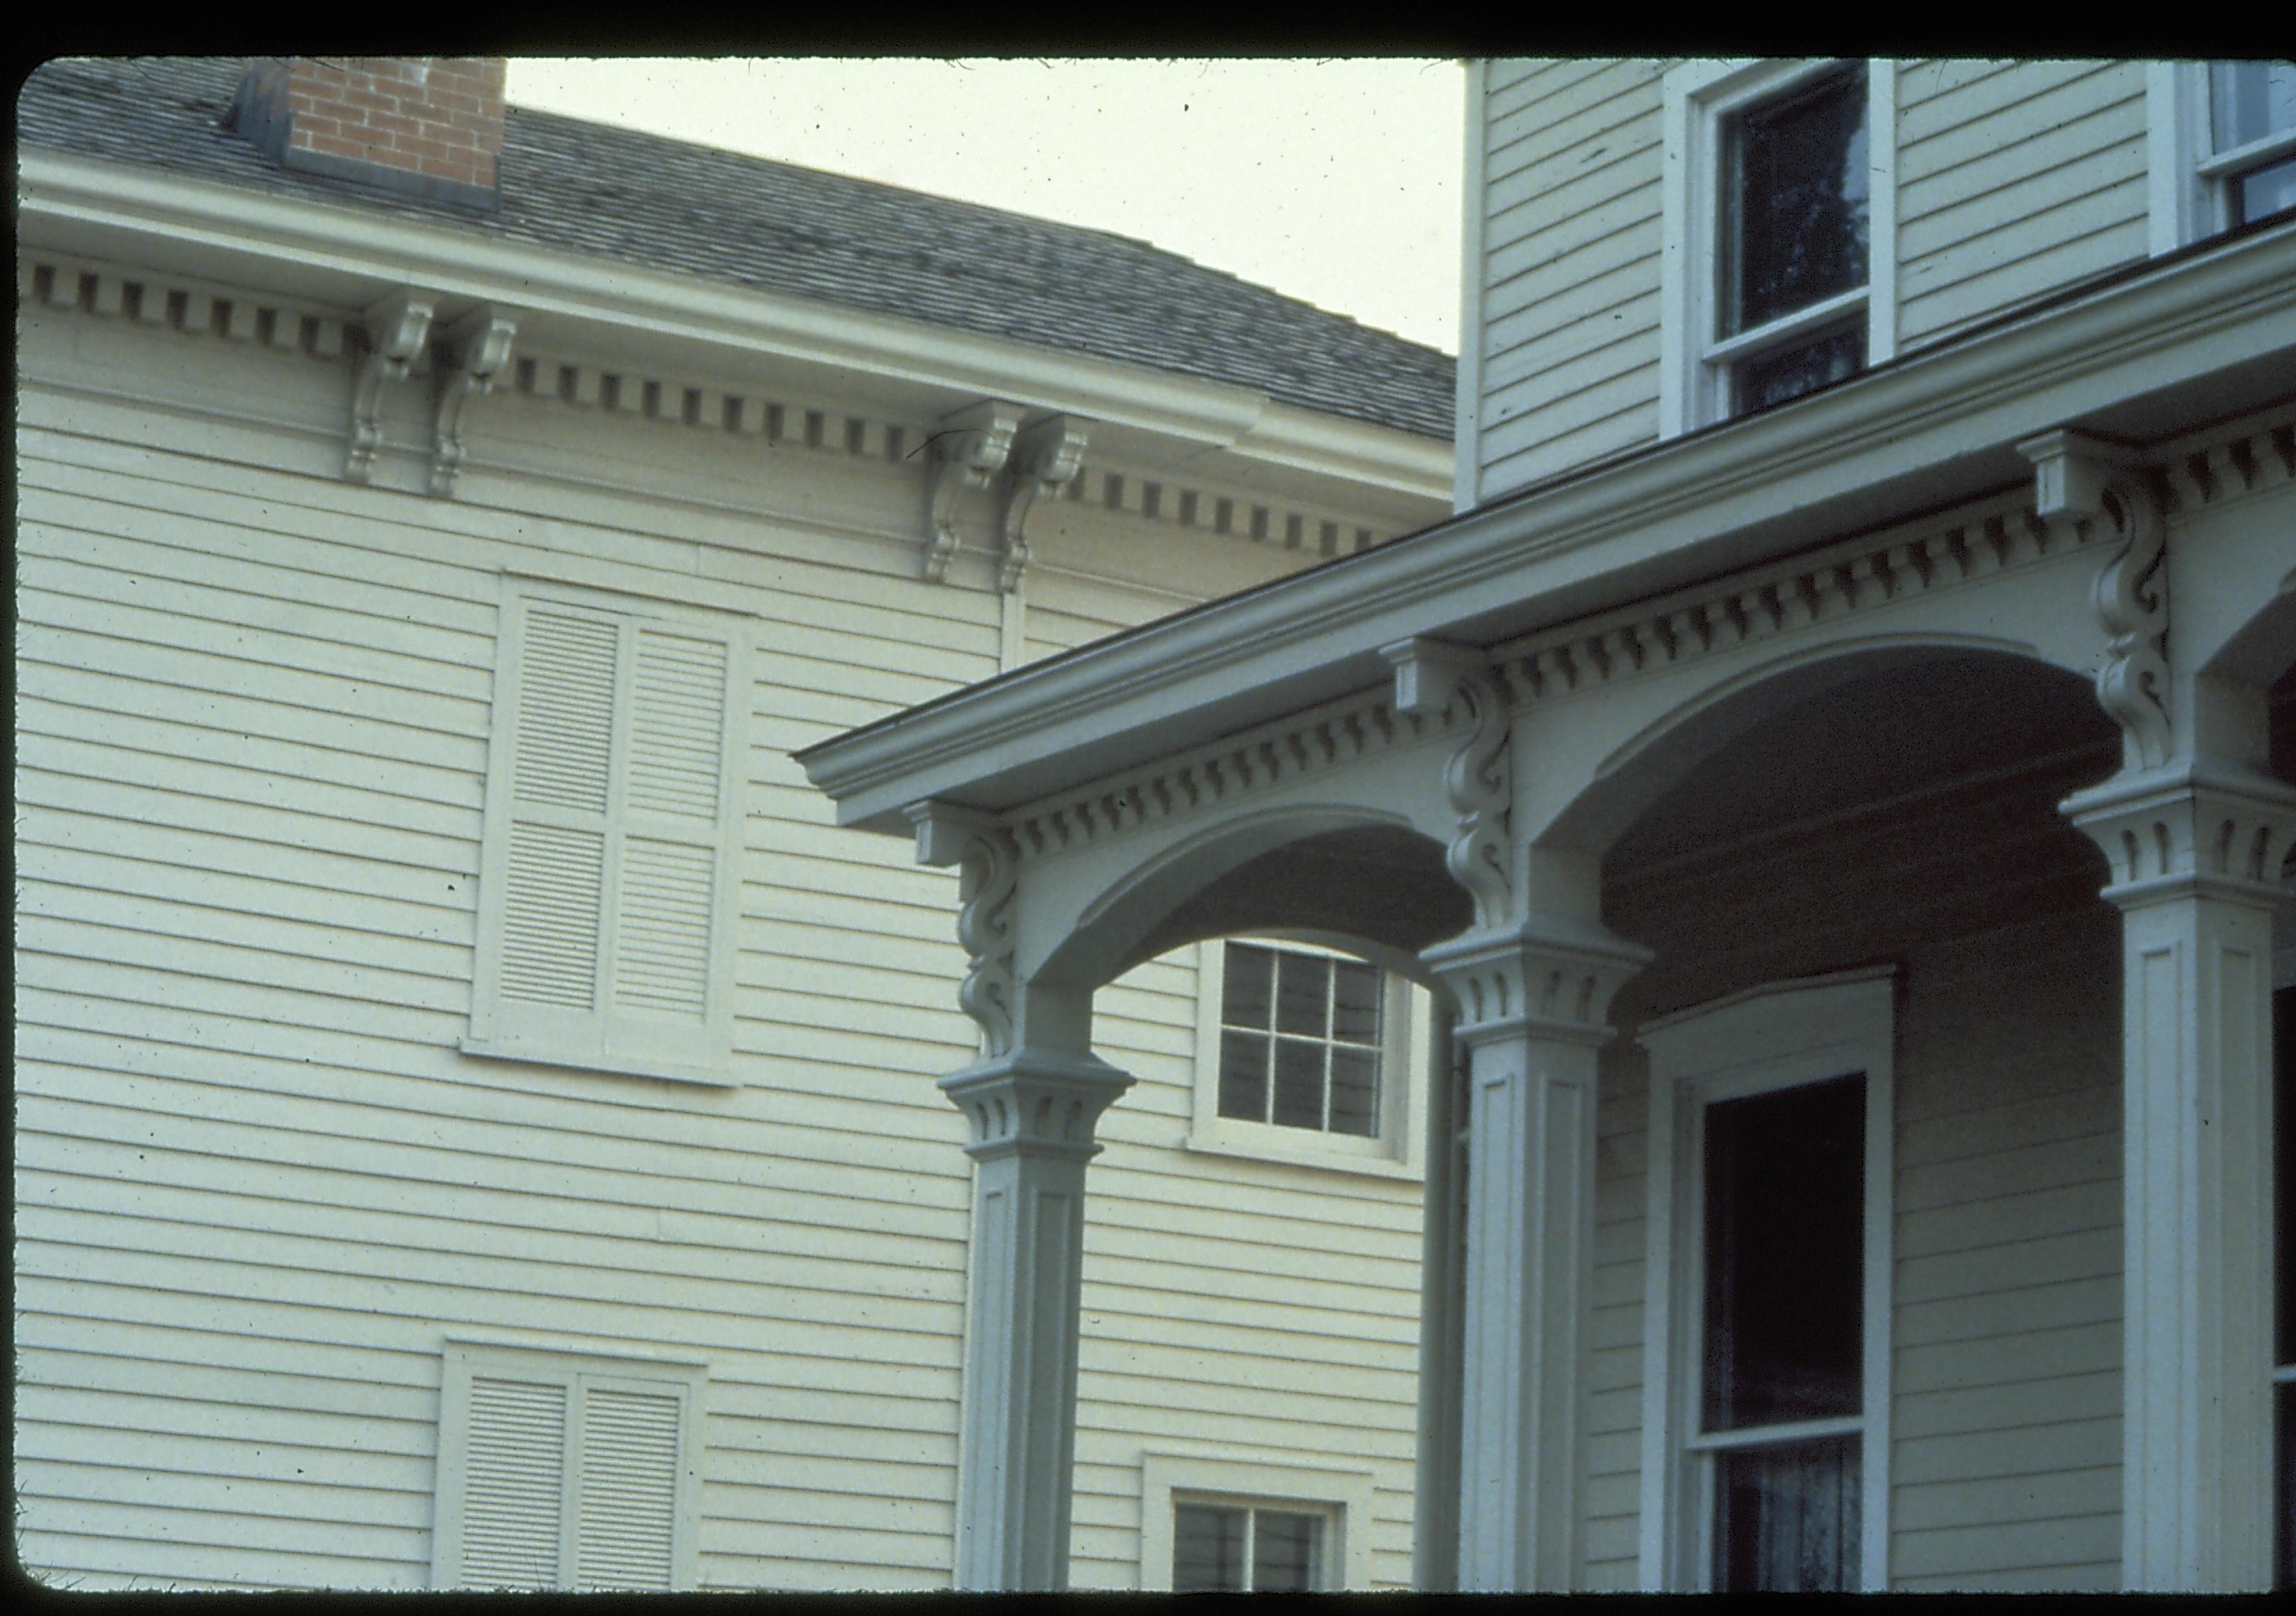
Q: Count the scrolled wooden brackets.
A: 7